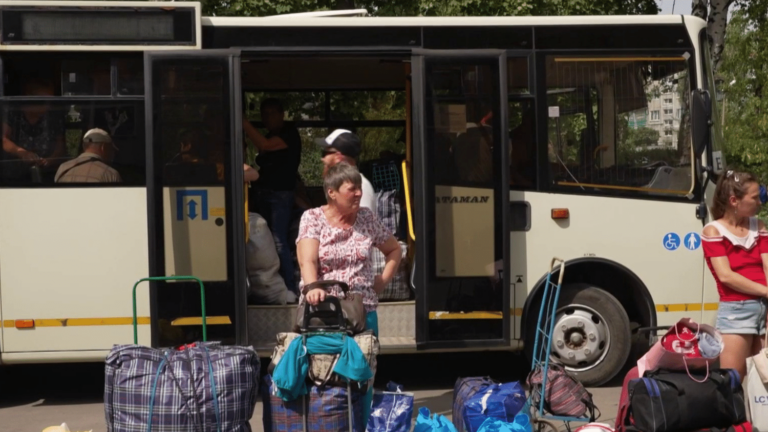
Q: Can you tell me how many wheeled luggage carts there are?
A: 3